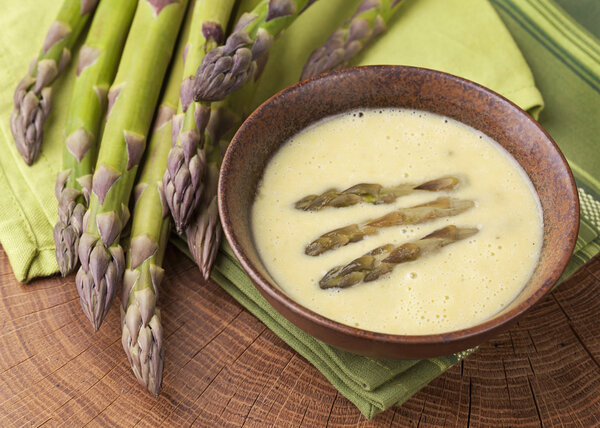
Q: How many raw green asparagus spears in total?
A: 8